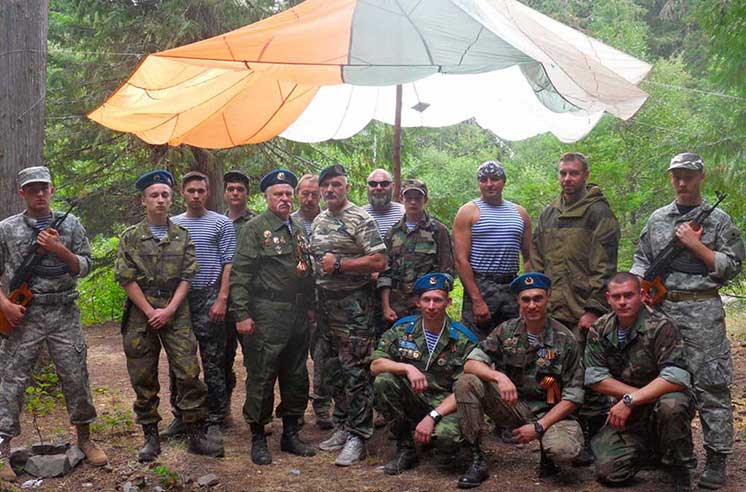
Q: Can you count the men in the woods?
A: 15